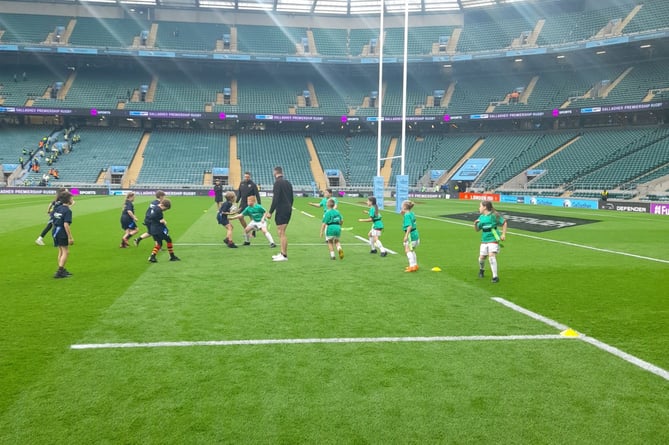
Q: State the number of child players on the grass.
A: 12